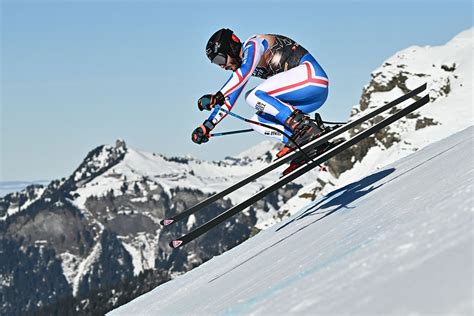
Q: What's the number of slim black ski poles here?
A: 2